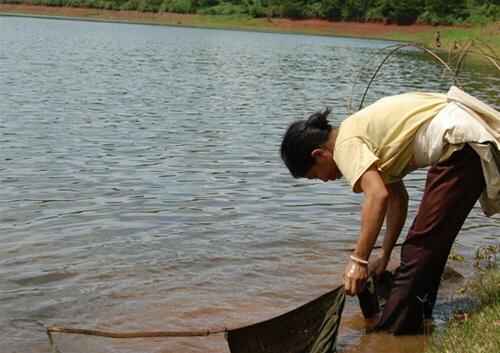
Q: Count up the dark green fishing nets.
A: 1